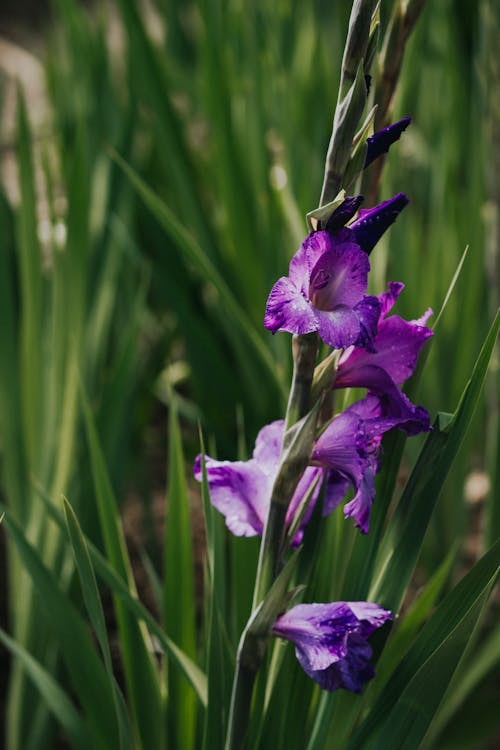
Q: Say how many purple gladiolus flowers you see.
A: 5